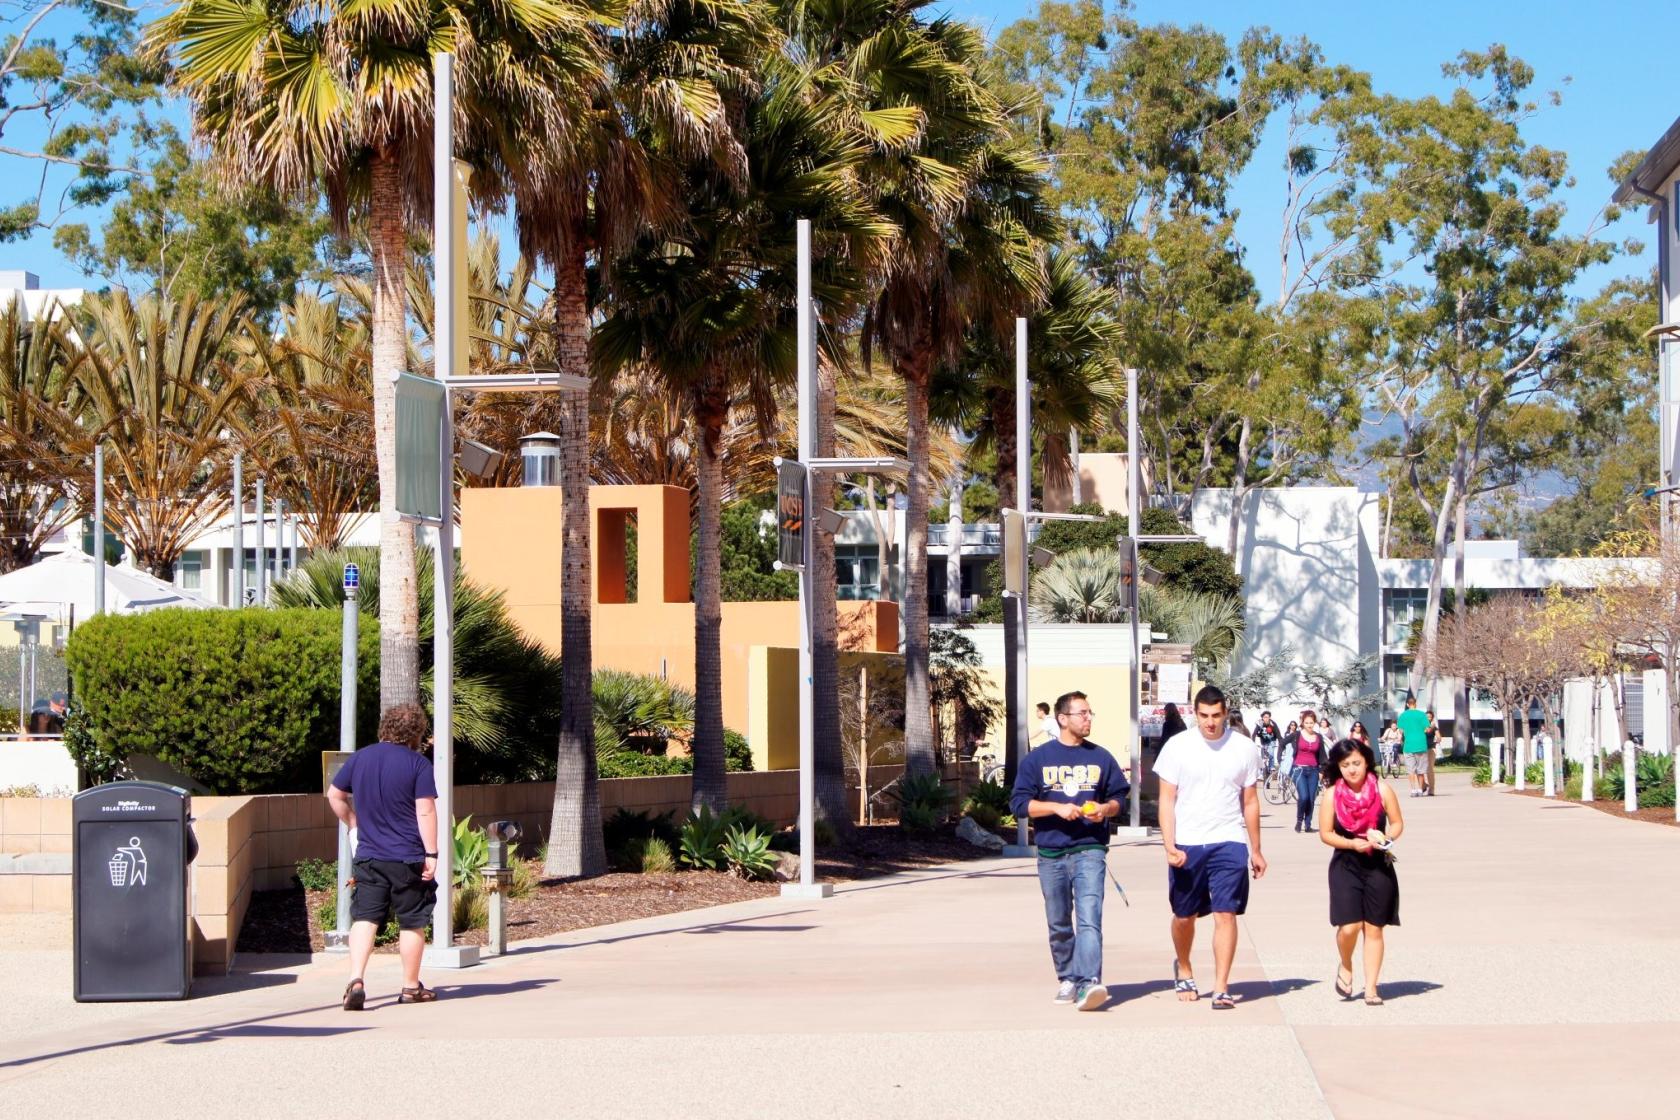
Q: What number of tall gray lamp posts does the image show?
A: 4